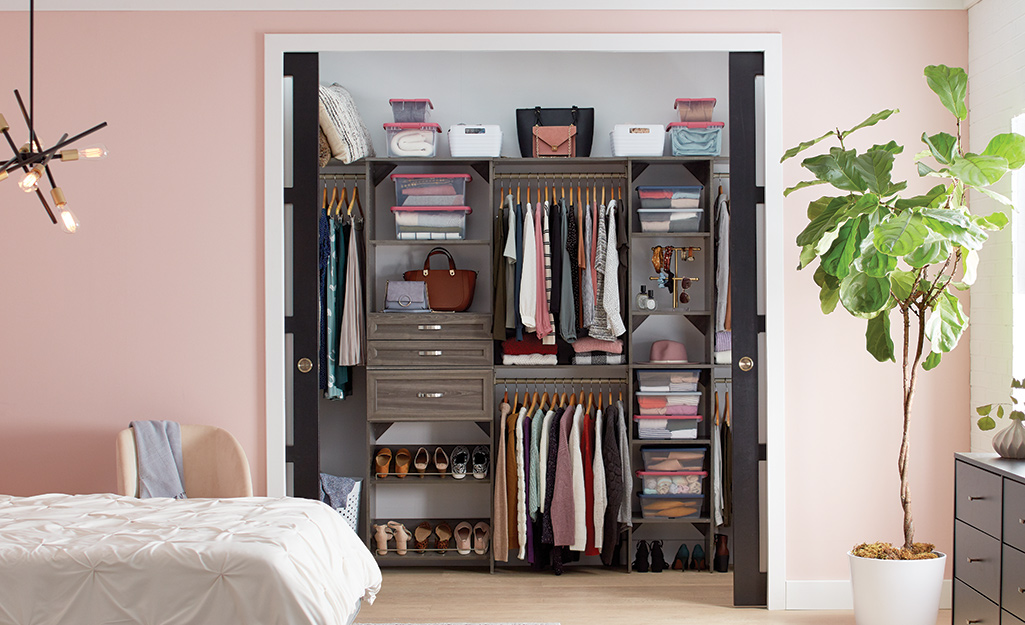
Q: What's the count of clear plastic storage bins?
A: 14